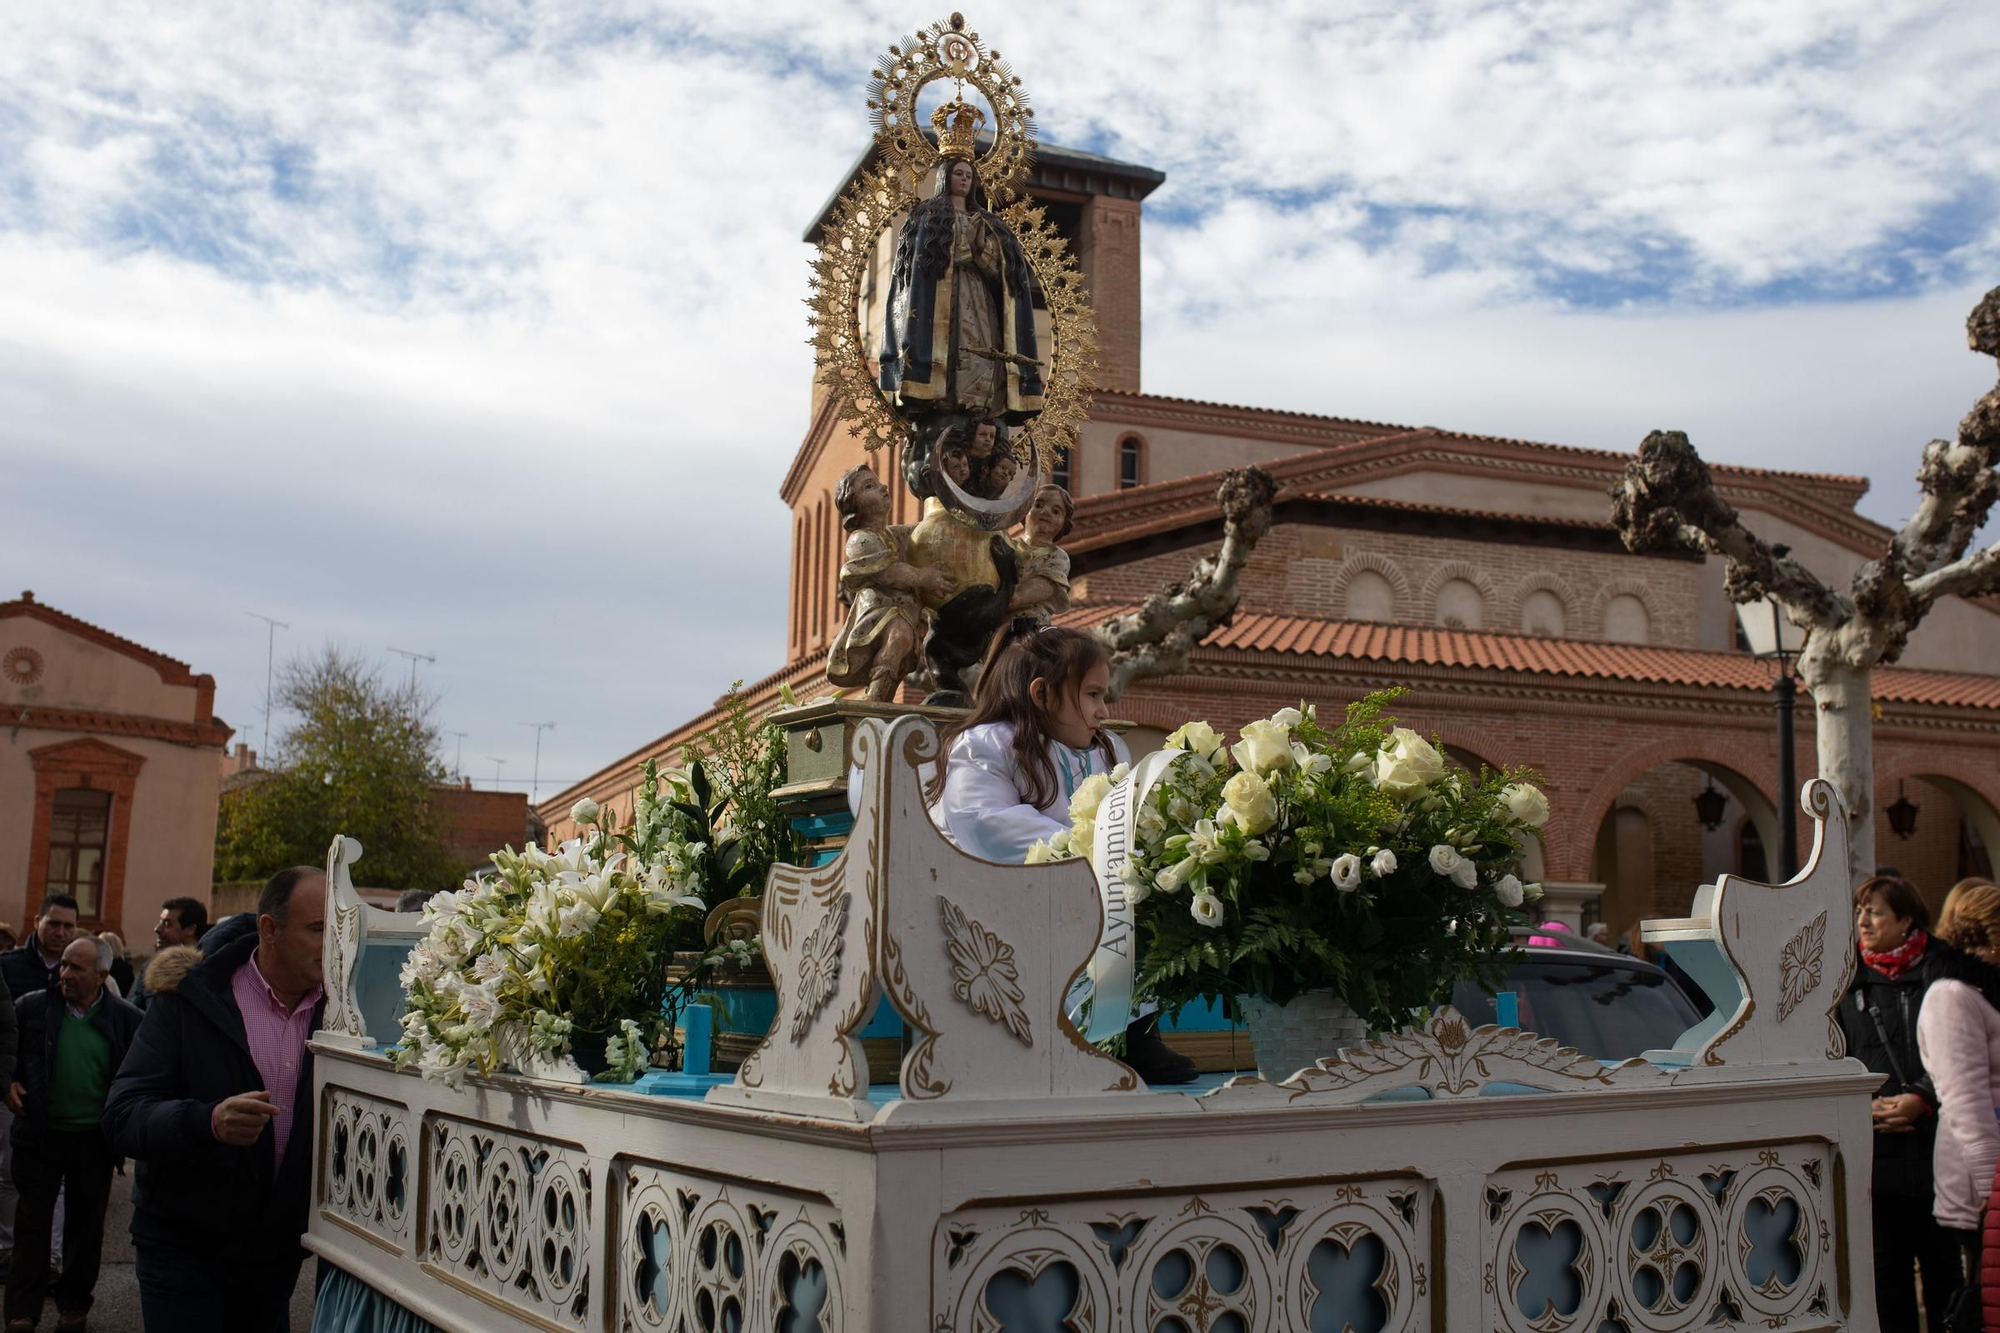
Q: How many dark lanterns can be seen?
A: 2